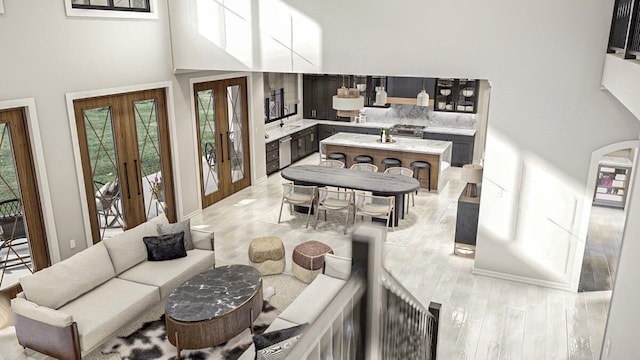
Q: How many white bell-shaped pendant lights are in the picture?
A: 2